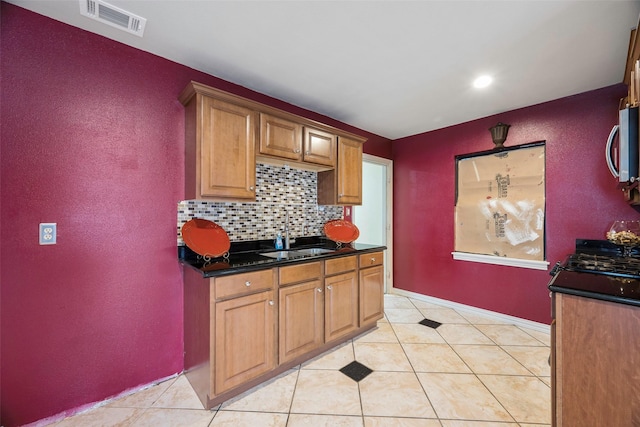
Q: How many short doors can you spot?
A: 2